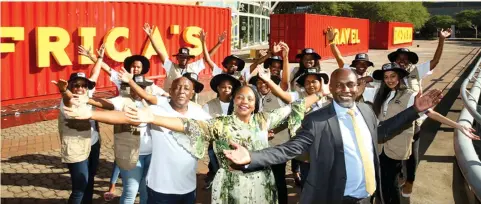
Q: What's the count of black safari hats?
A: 14